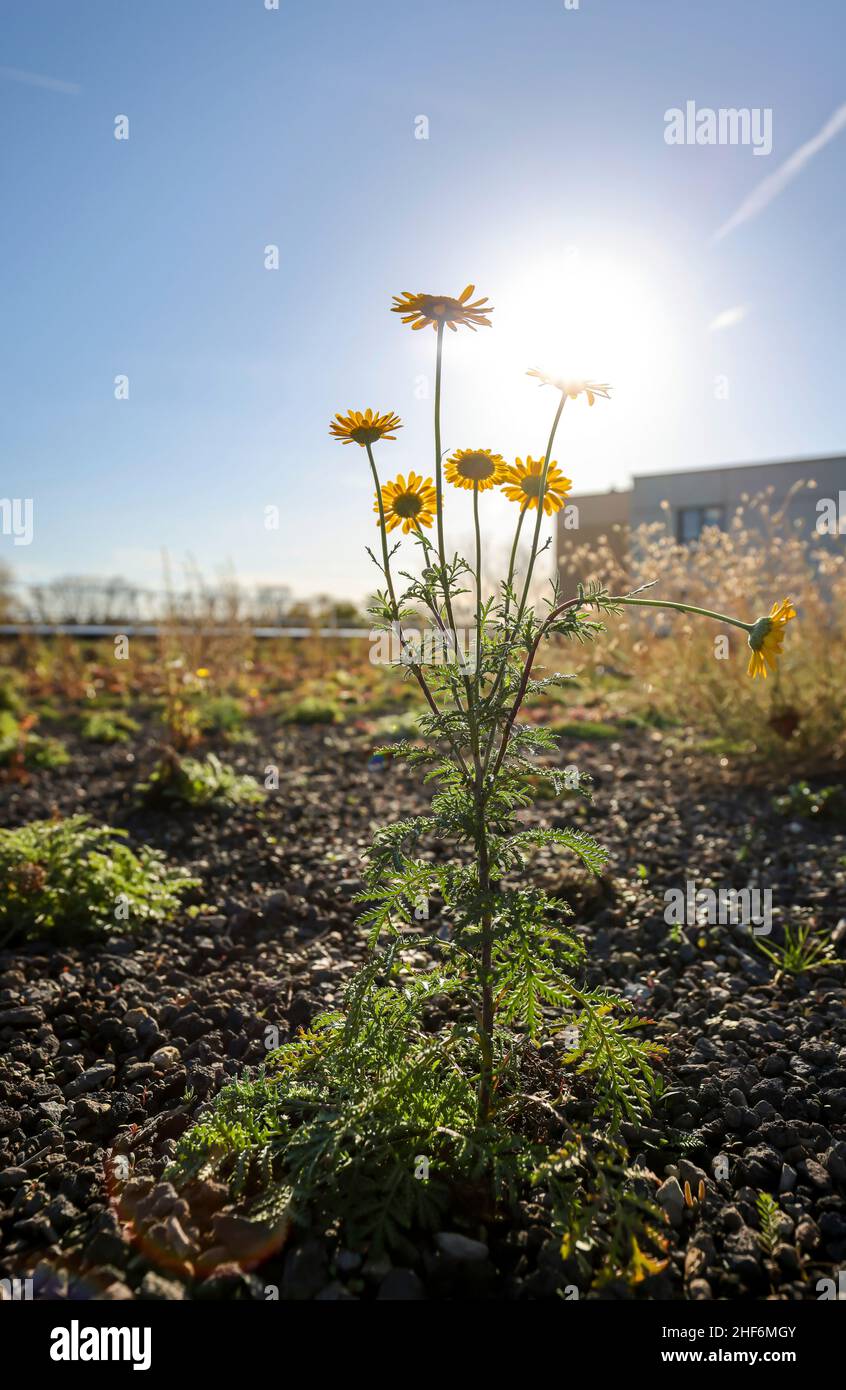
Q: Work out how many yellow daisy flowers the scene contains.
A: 7